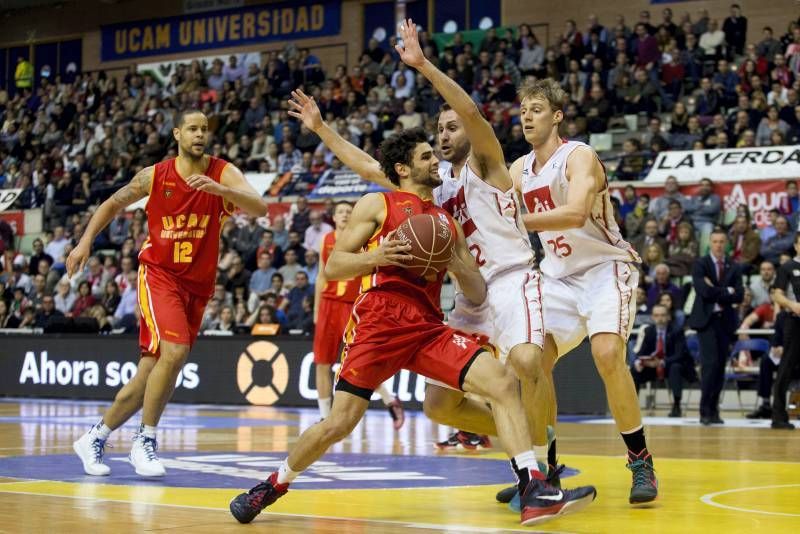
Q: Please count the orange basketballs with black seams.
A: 0